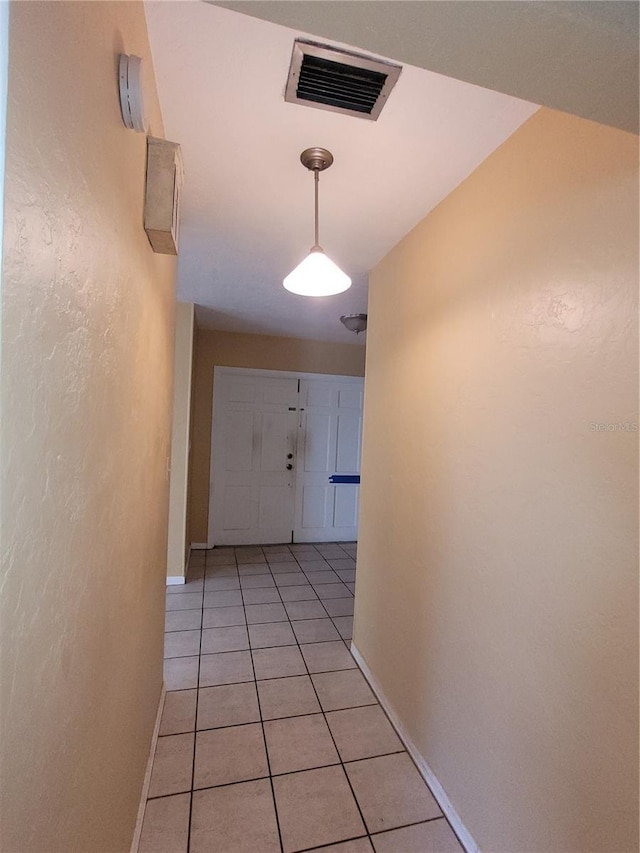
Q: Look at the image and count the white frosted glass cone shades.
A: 1